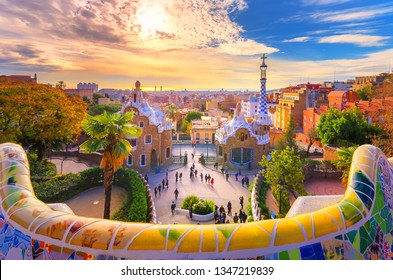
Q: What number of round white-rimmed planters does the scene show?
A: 1